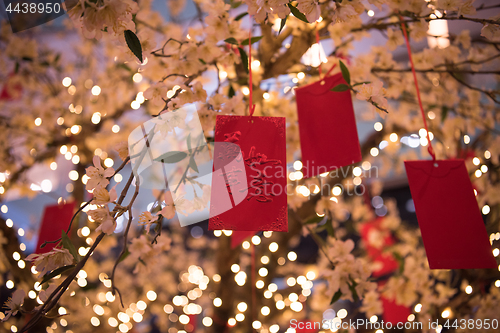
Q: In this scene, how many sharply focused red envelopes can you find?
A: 3